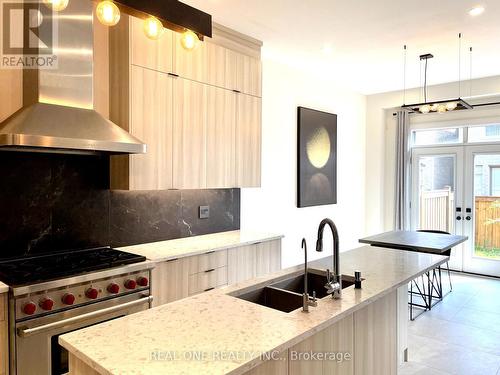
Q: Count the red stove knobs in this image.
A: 7